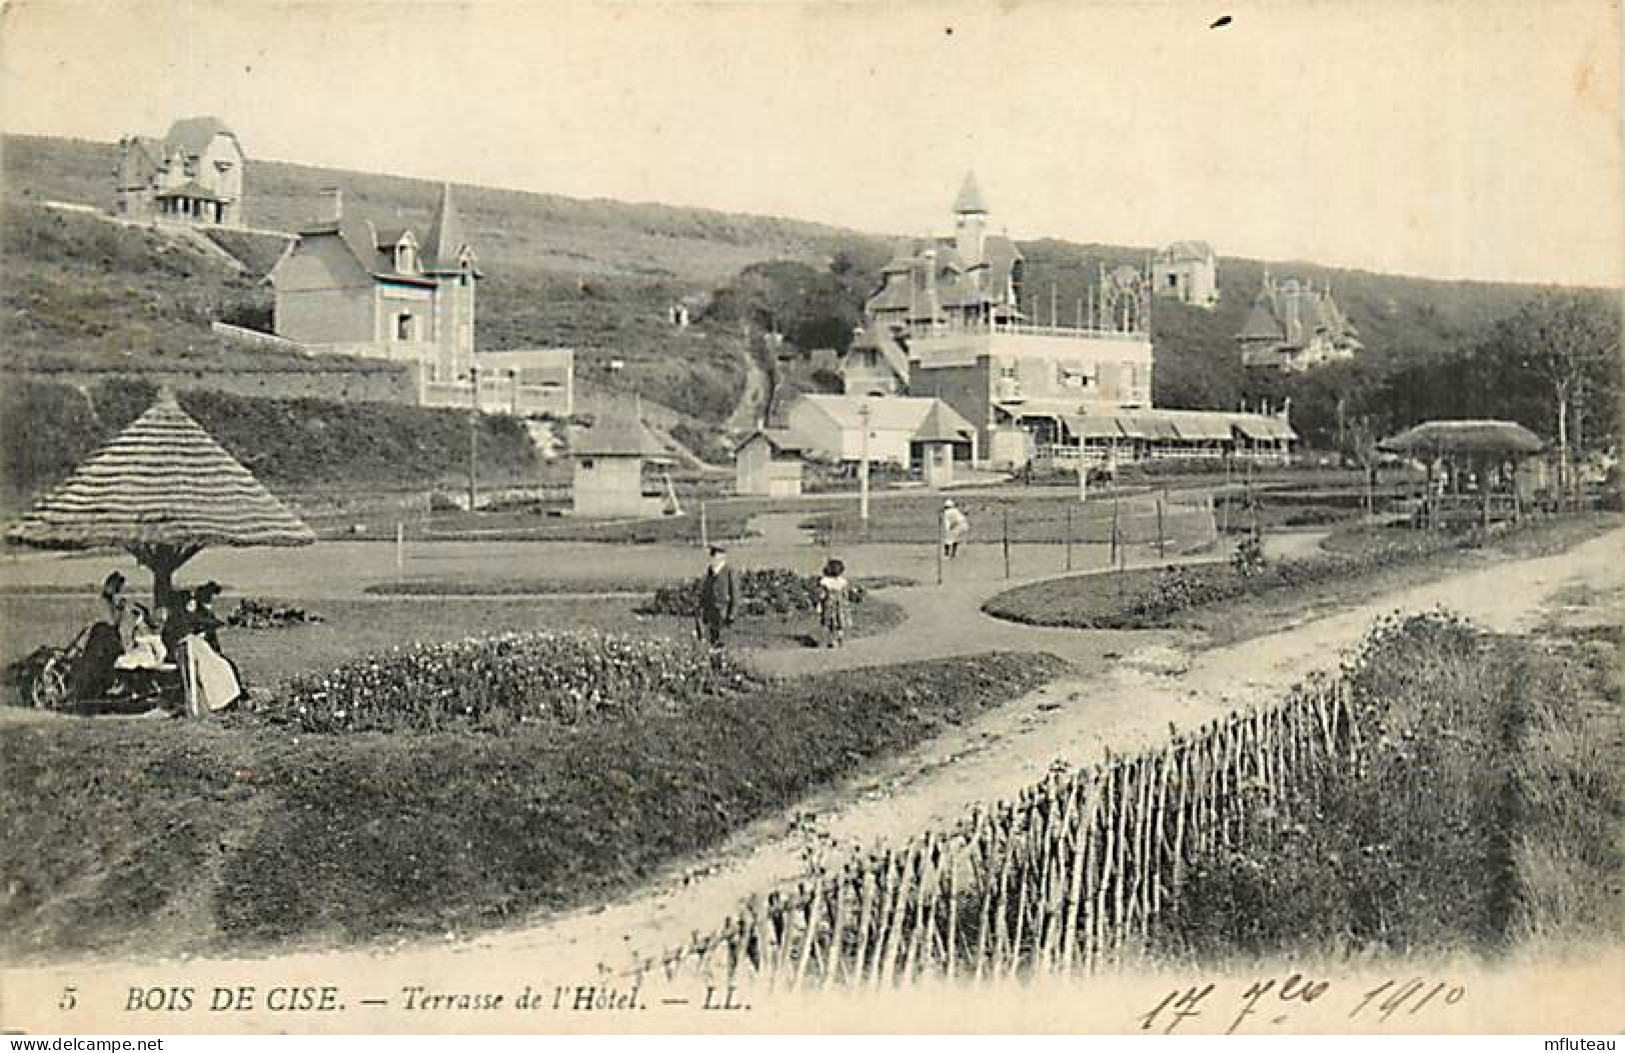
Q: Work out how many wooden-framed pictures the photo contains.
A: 0